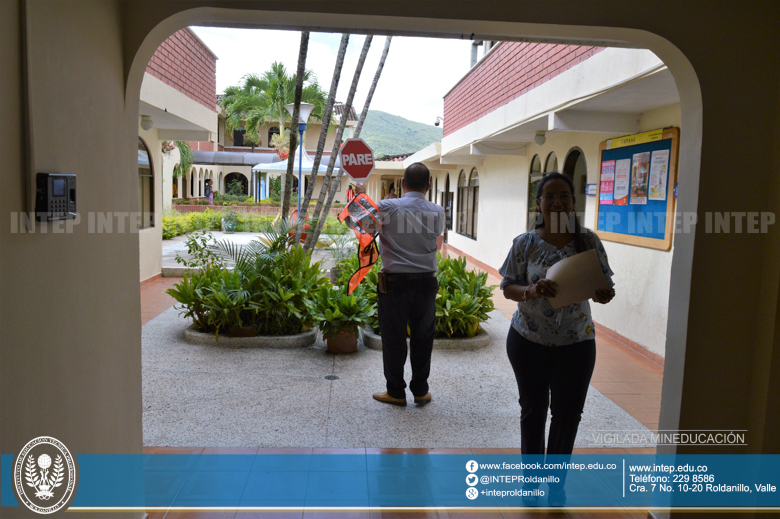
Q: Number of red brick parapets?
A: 2